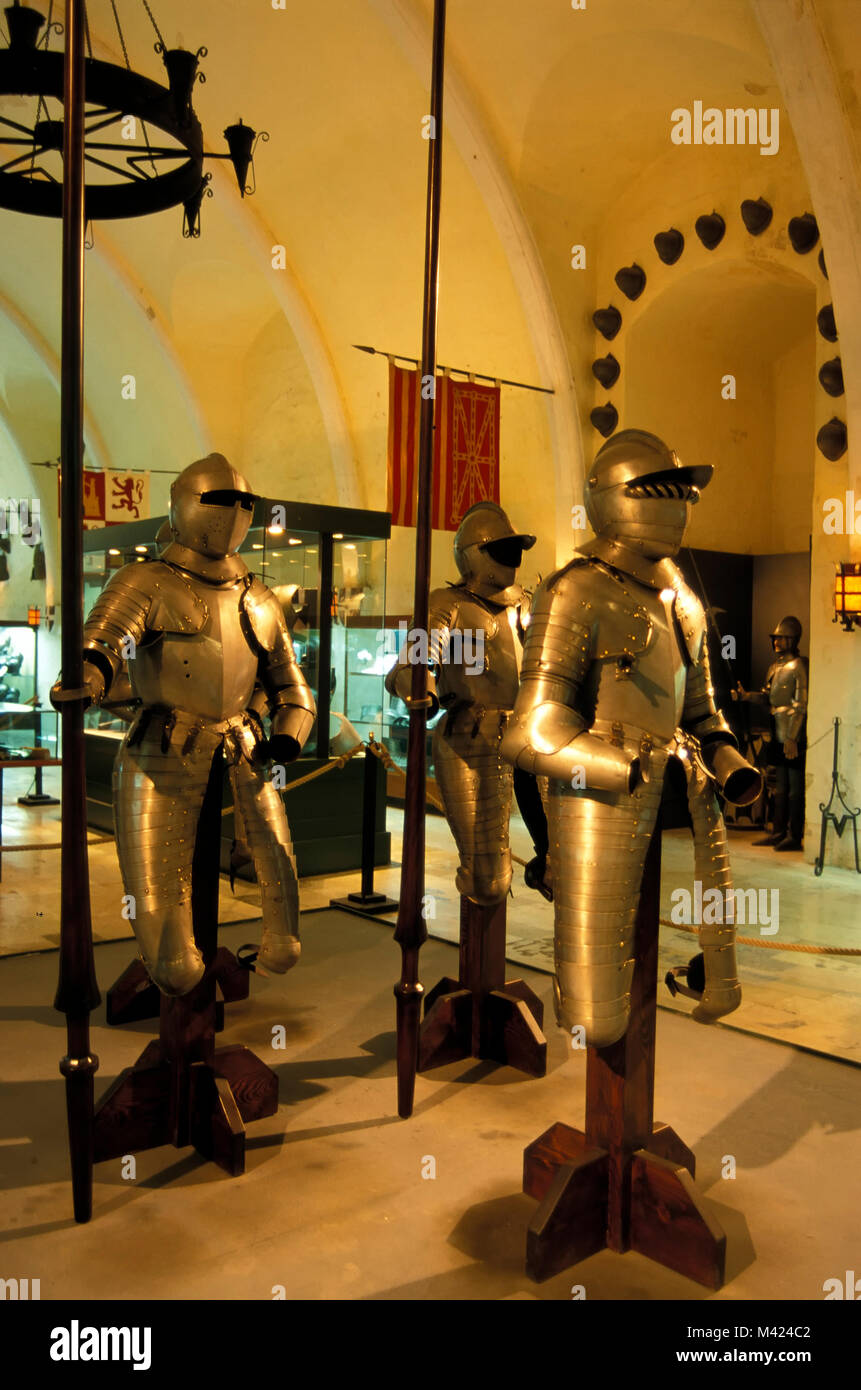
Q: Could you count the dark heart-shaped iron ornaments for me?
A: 12